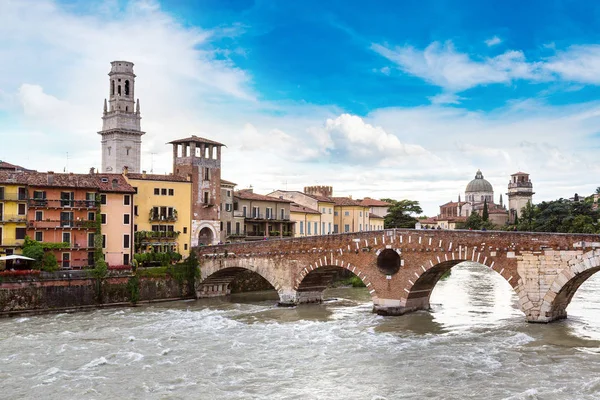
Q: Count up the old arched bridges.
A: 1